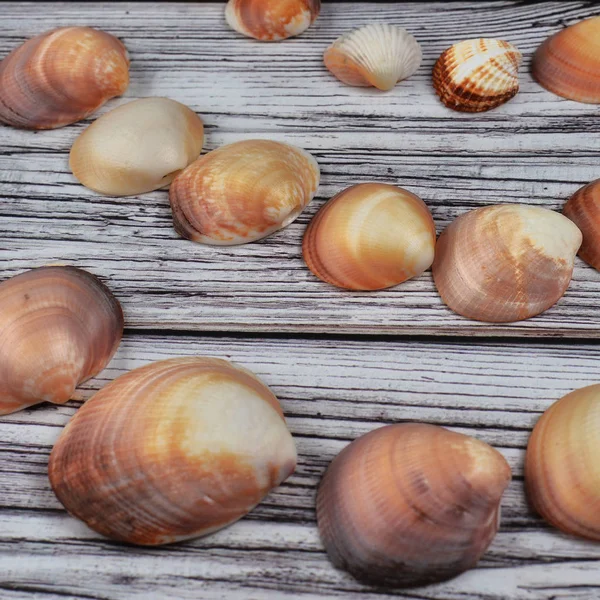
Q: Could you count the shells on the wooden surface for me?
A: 14